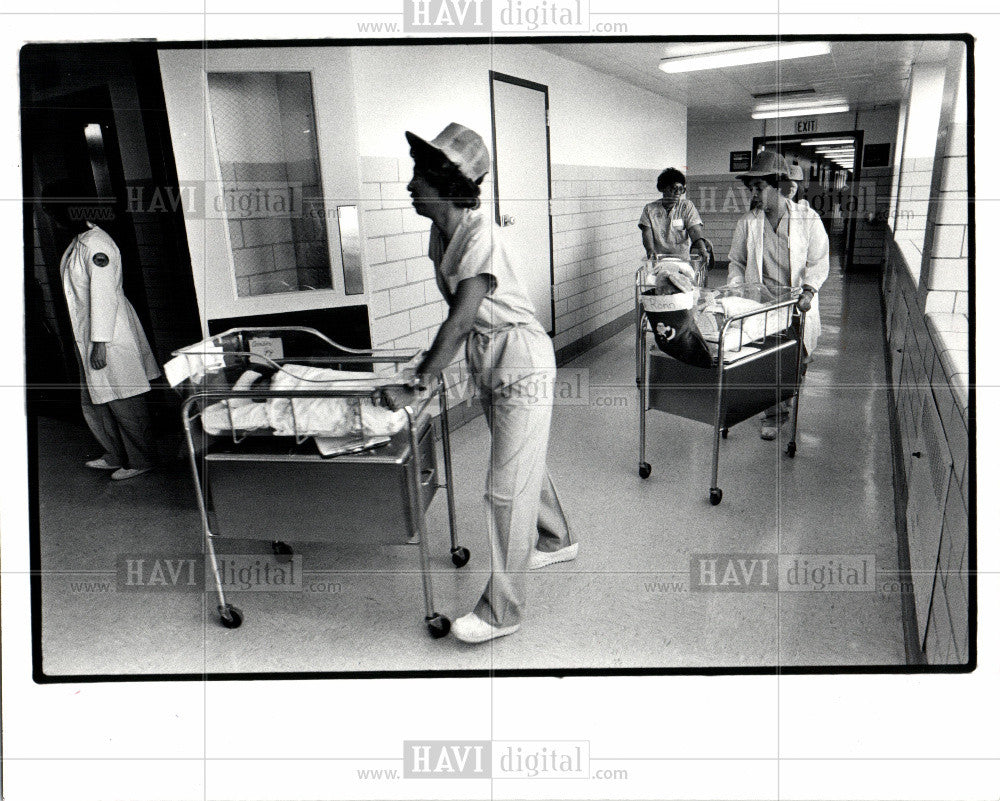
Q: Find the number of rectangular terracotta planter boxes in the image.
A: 0